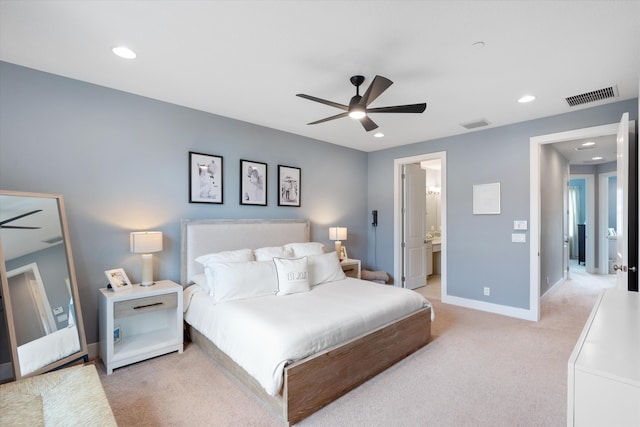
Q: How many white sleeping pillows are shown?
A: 5